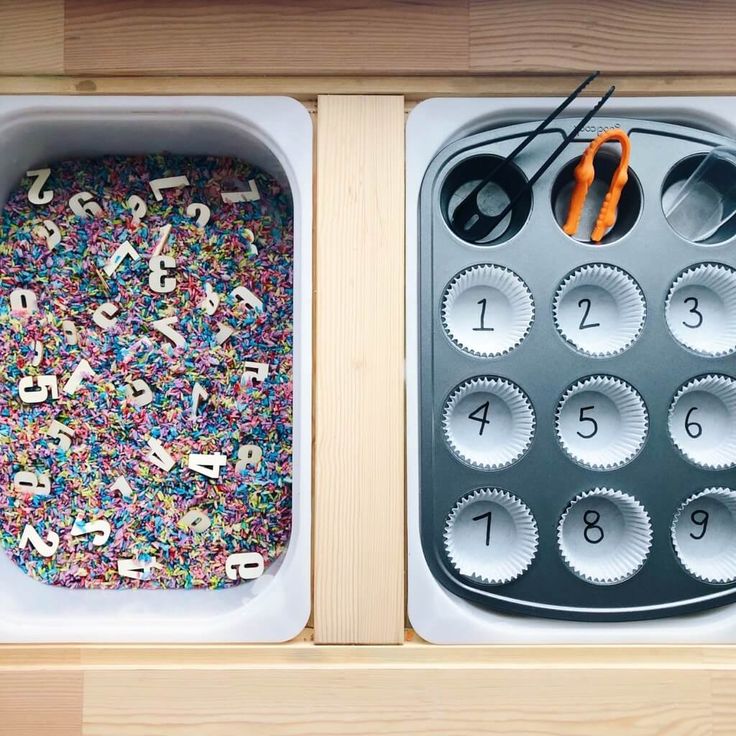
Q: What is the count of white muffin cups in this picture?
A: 9